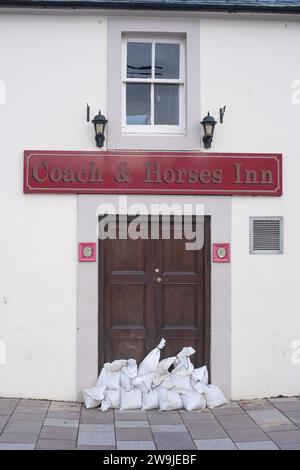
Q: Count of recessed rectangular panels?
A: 6